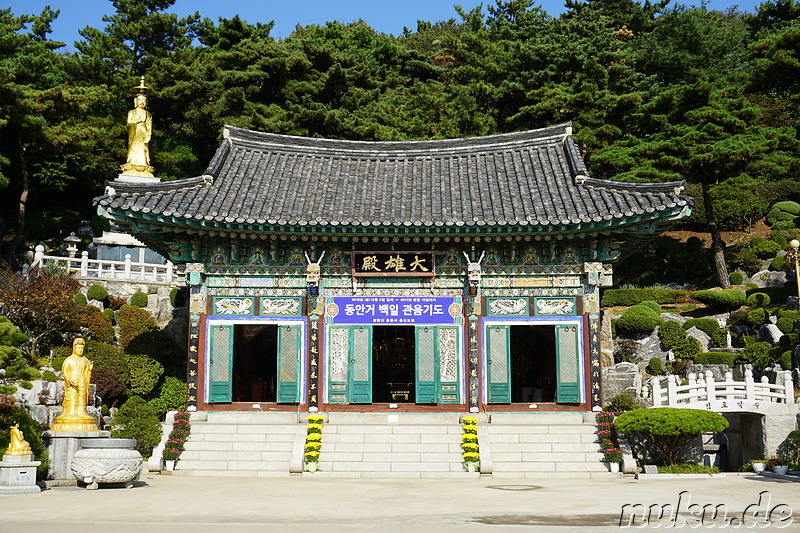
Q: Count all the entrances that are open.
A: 3